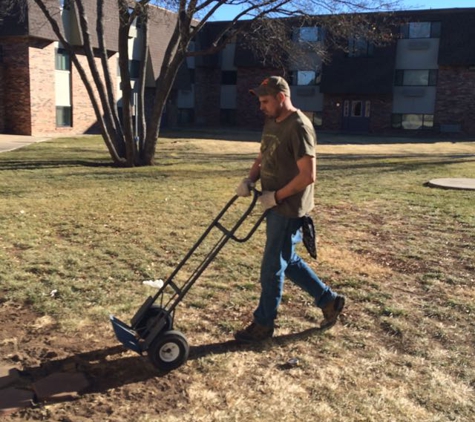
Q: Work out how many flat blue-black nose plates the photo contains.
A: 1